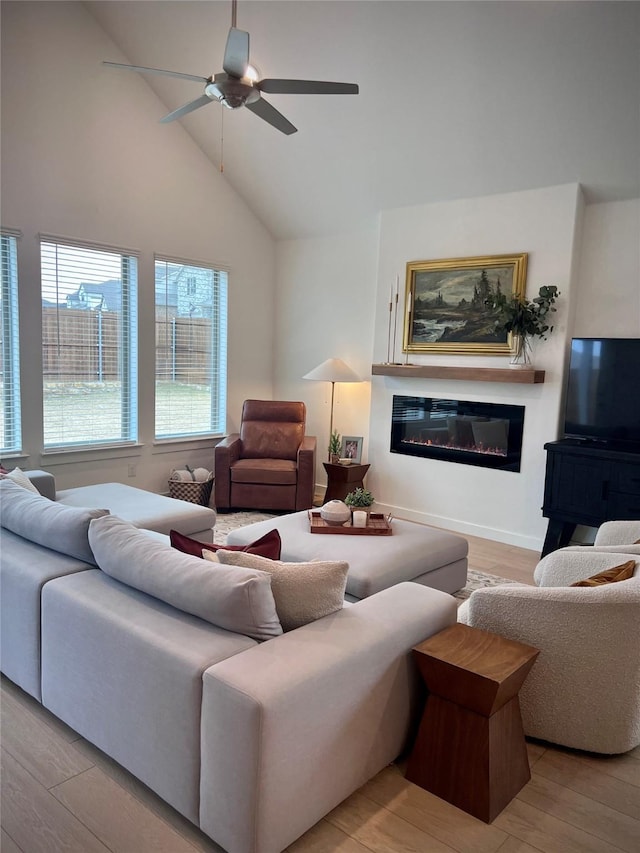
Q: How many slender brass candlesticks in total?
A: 3